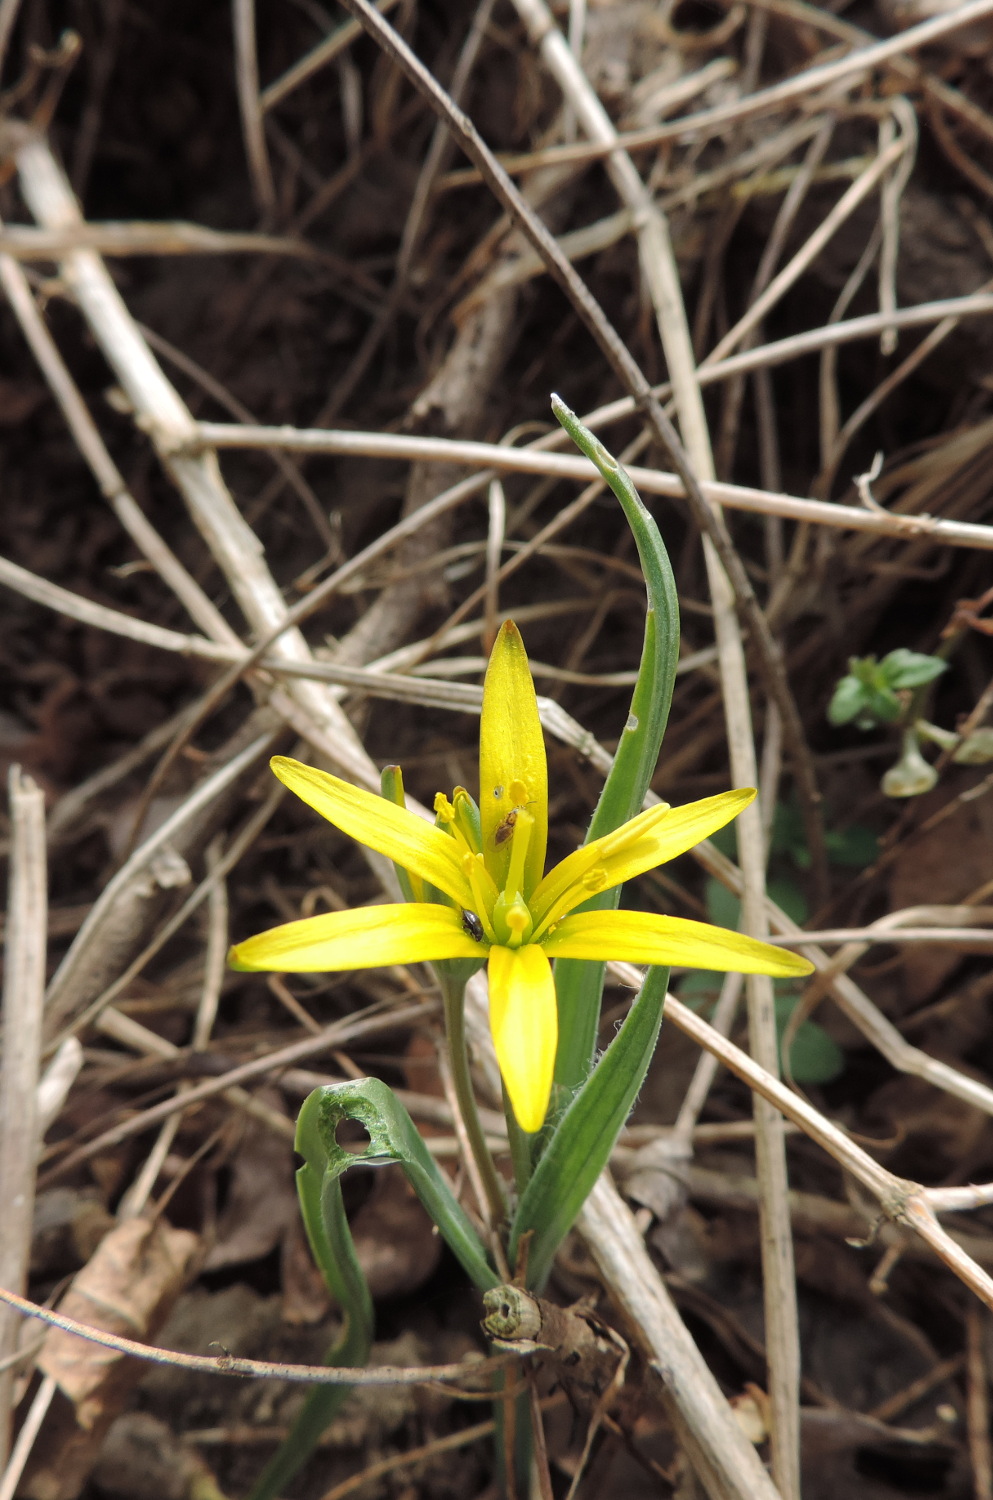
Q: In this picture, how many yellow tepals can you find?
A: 6